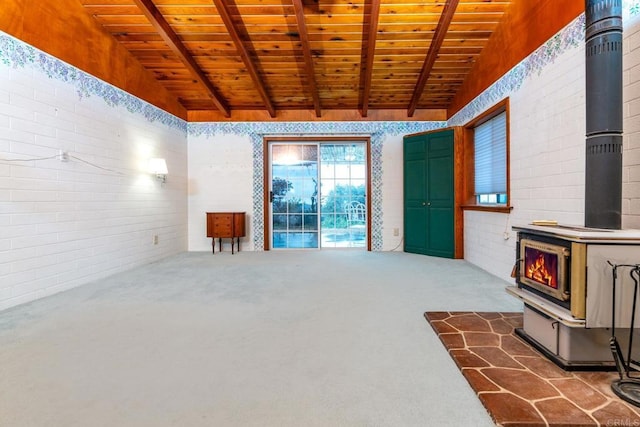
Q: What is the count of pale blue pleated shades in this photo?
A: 1